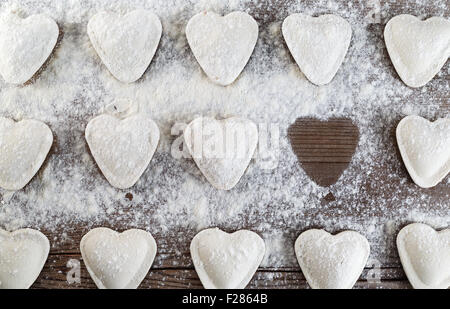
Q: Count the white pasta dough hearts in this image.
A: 14